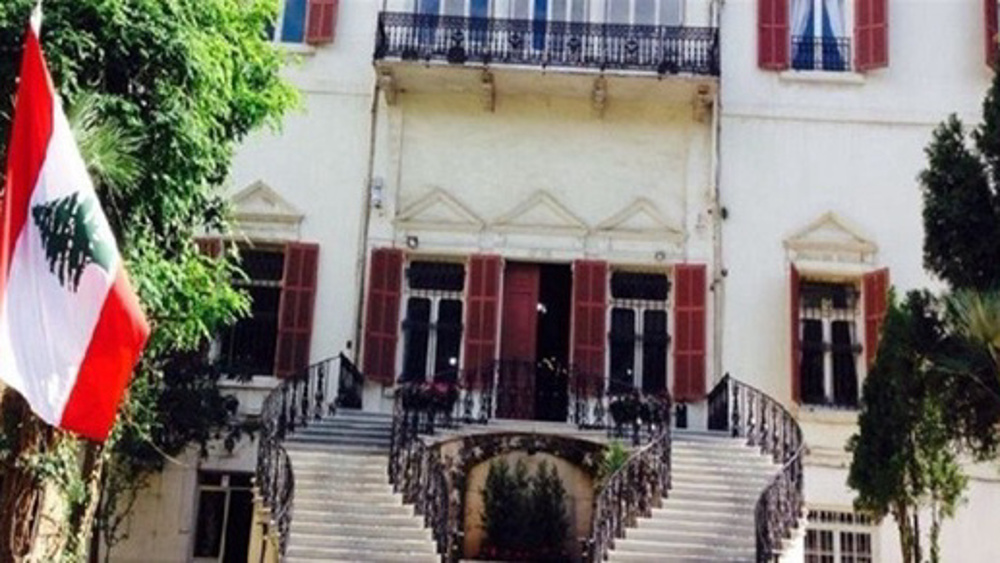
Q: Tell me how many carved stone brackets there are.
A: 4